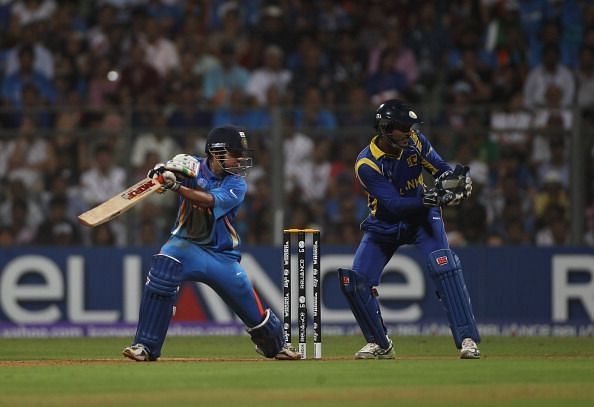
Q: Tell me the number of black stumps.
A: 3